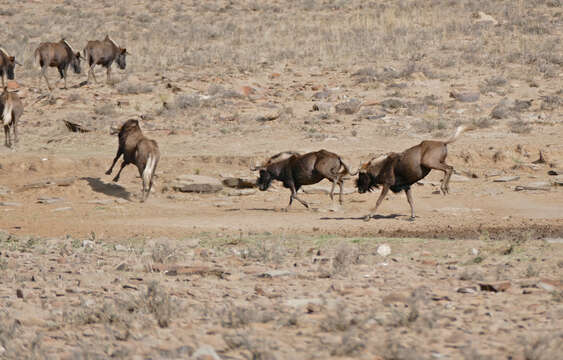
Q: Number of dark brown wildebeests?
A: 7